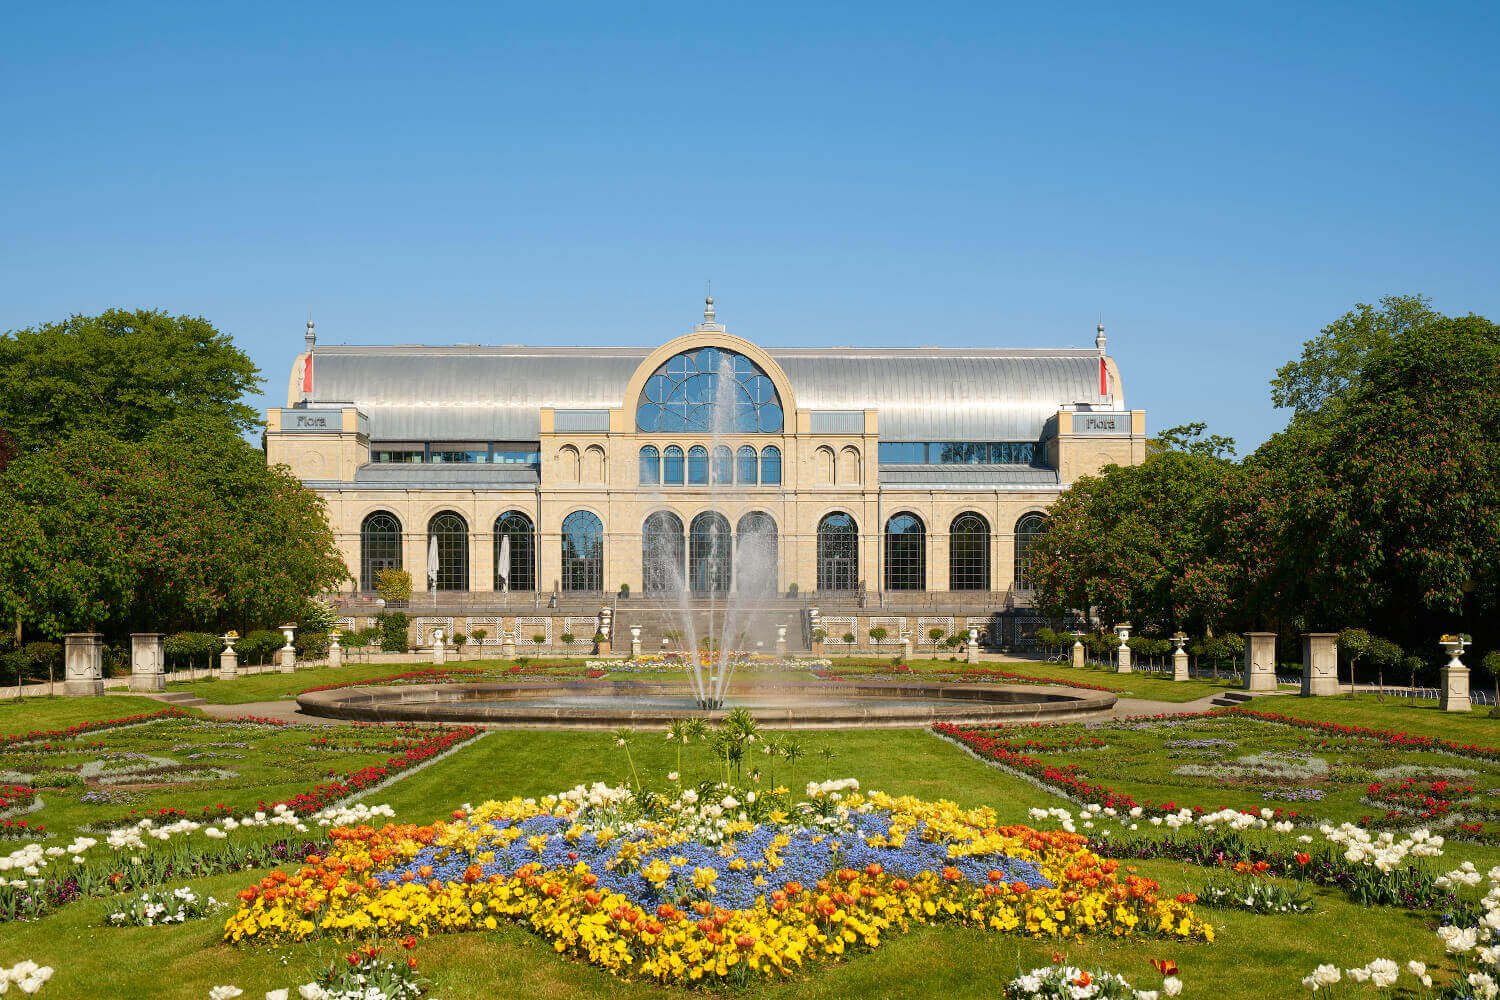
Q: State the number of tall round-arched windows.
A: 11